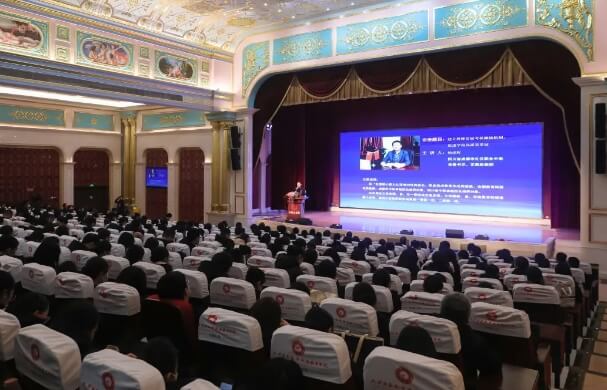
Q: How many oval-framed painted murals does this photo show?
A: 3